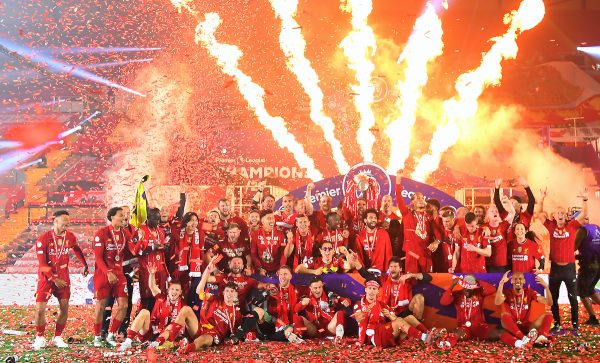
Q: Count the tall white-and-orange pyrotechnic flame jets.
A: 5